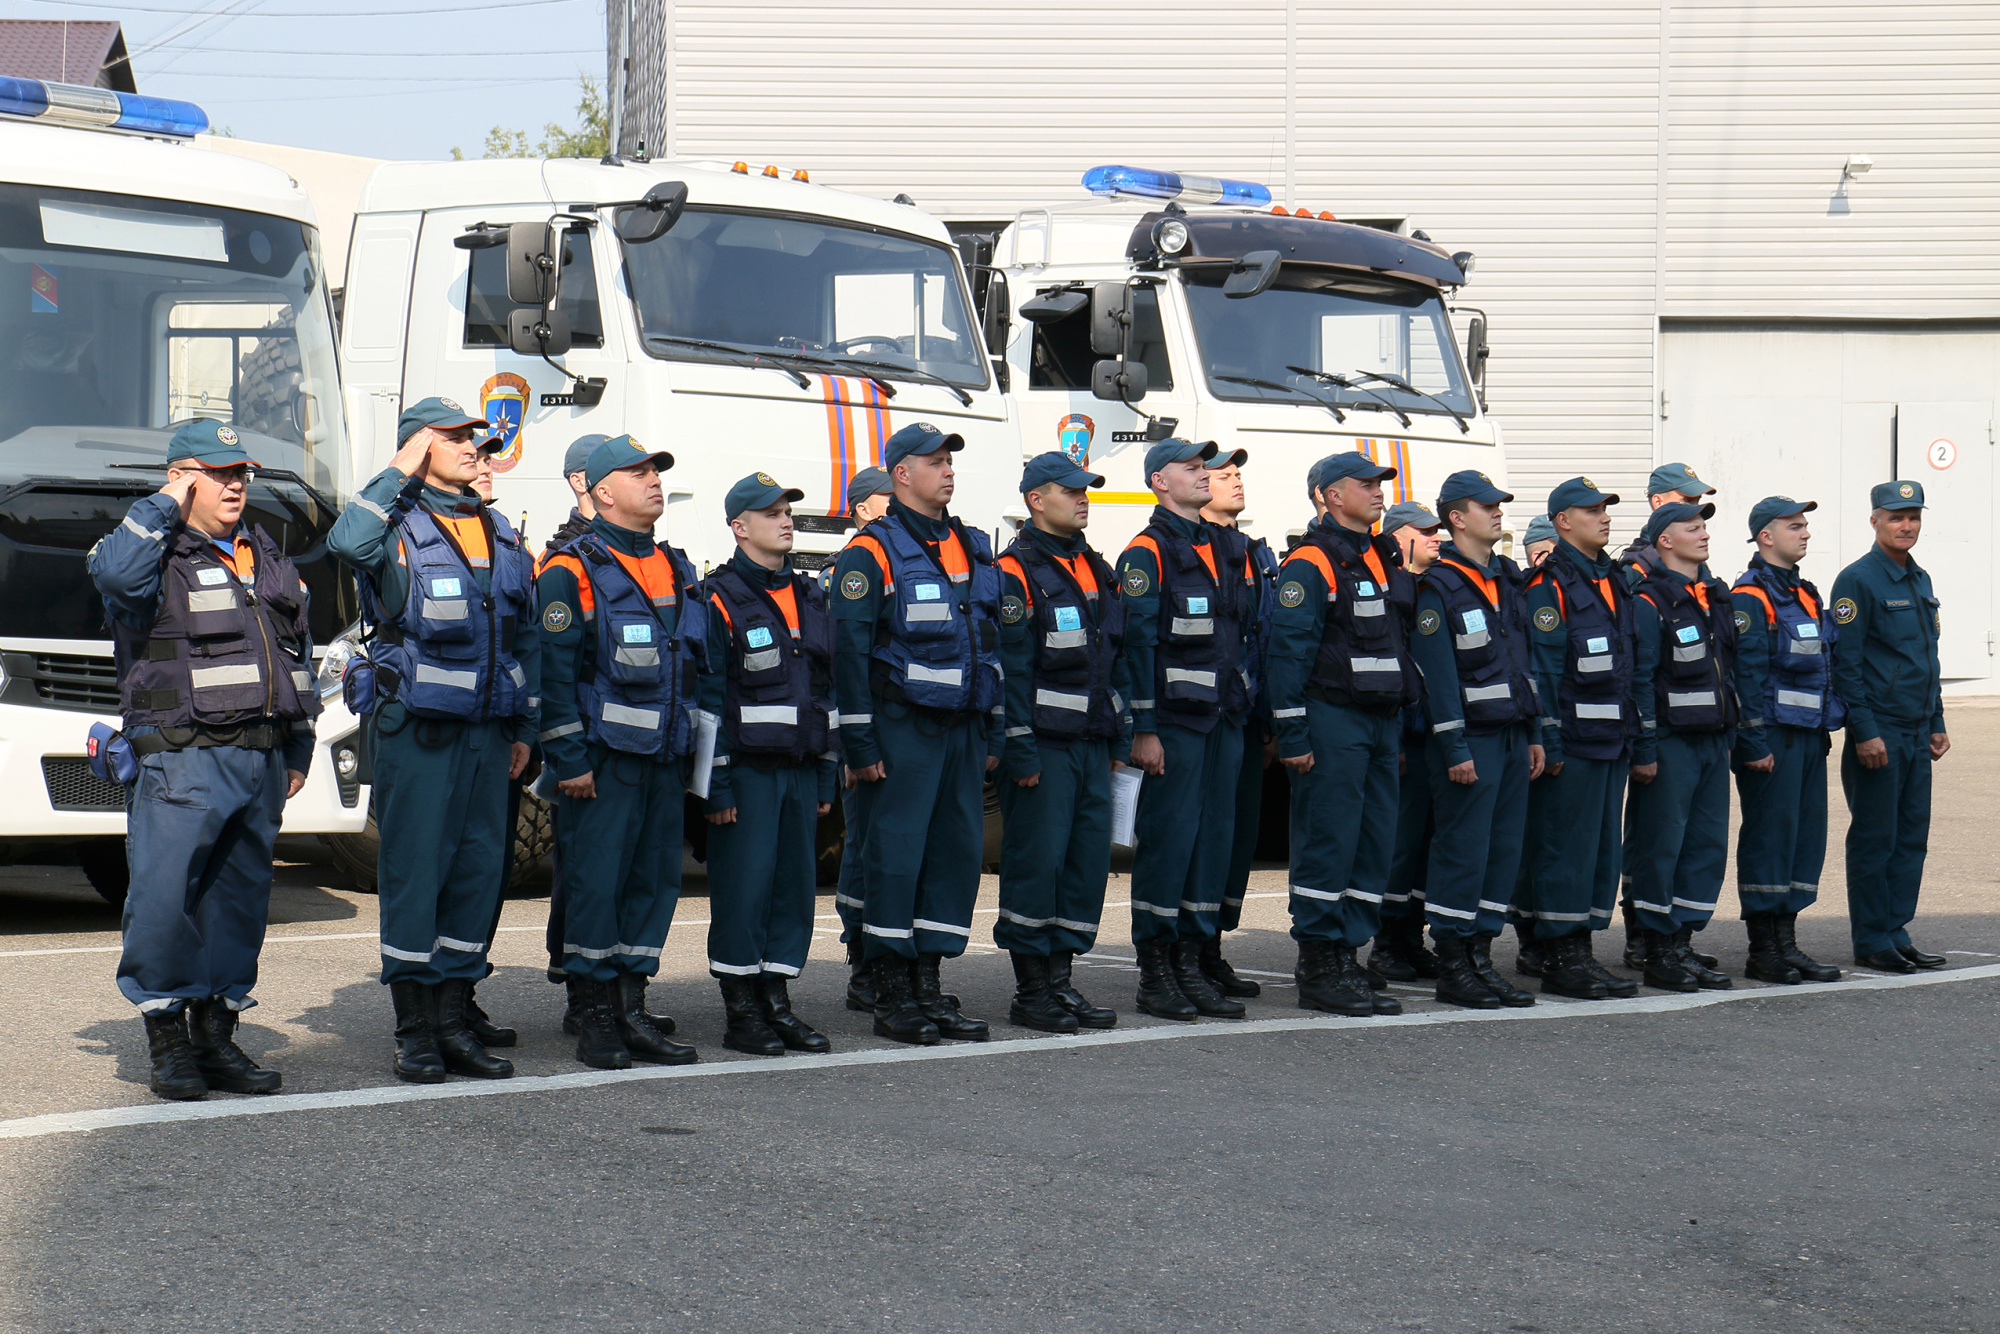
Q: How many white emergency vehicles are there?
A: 3